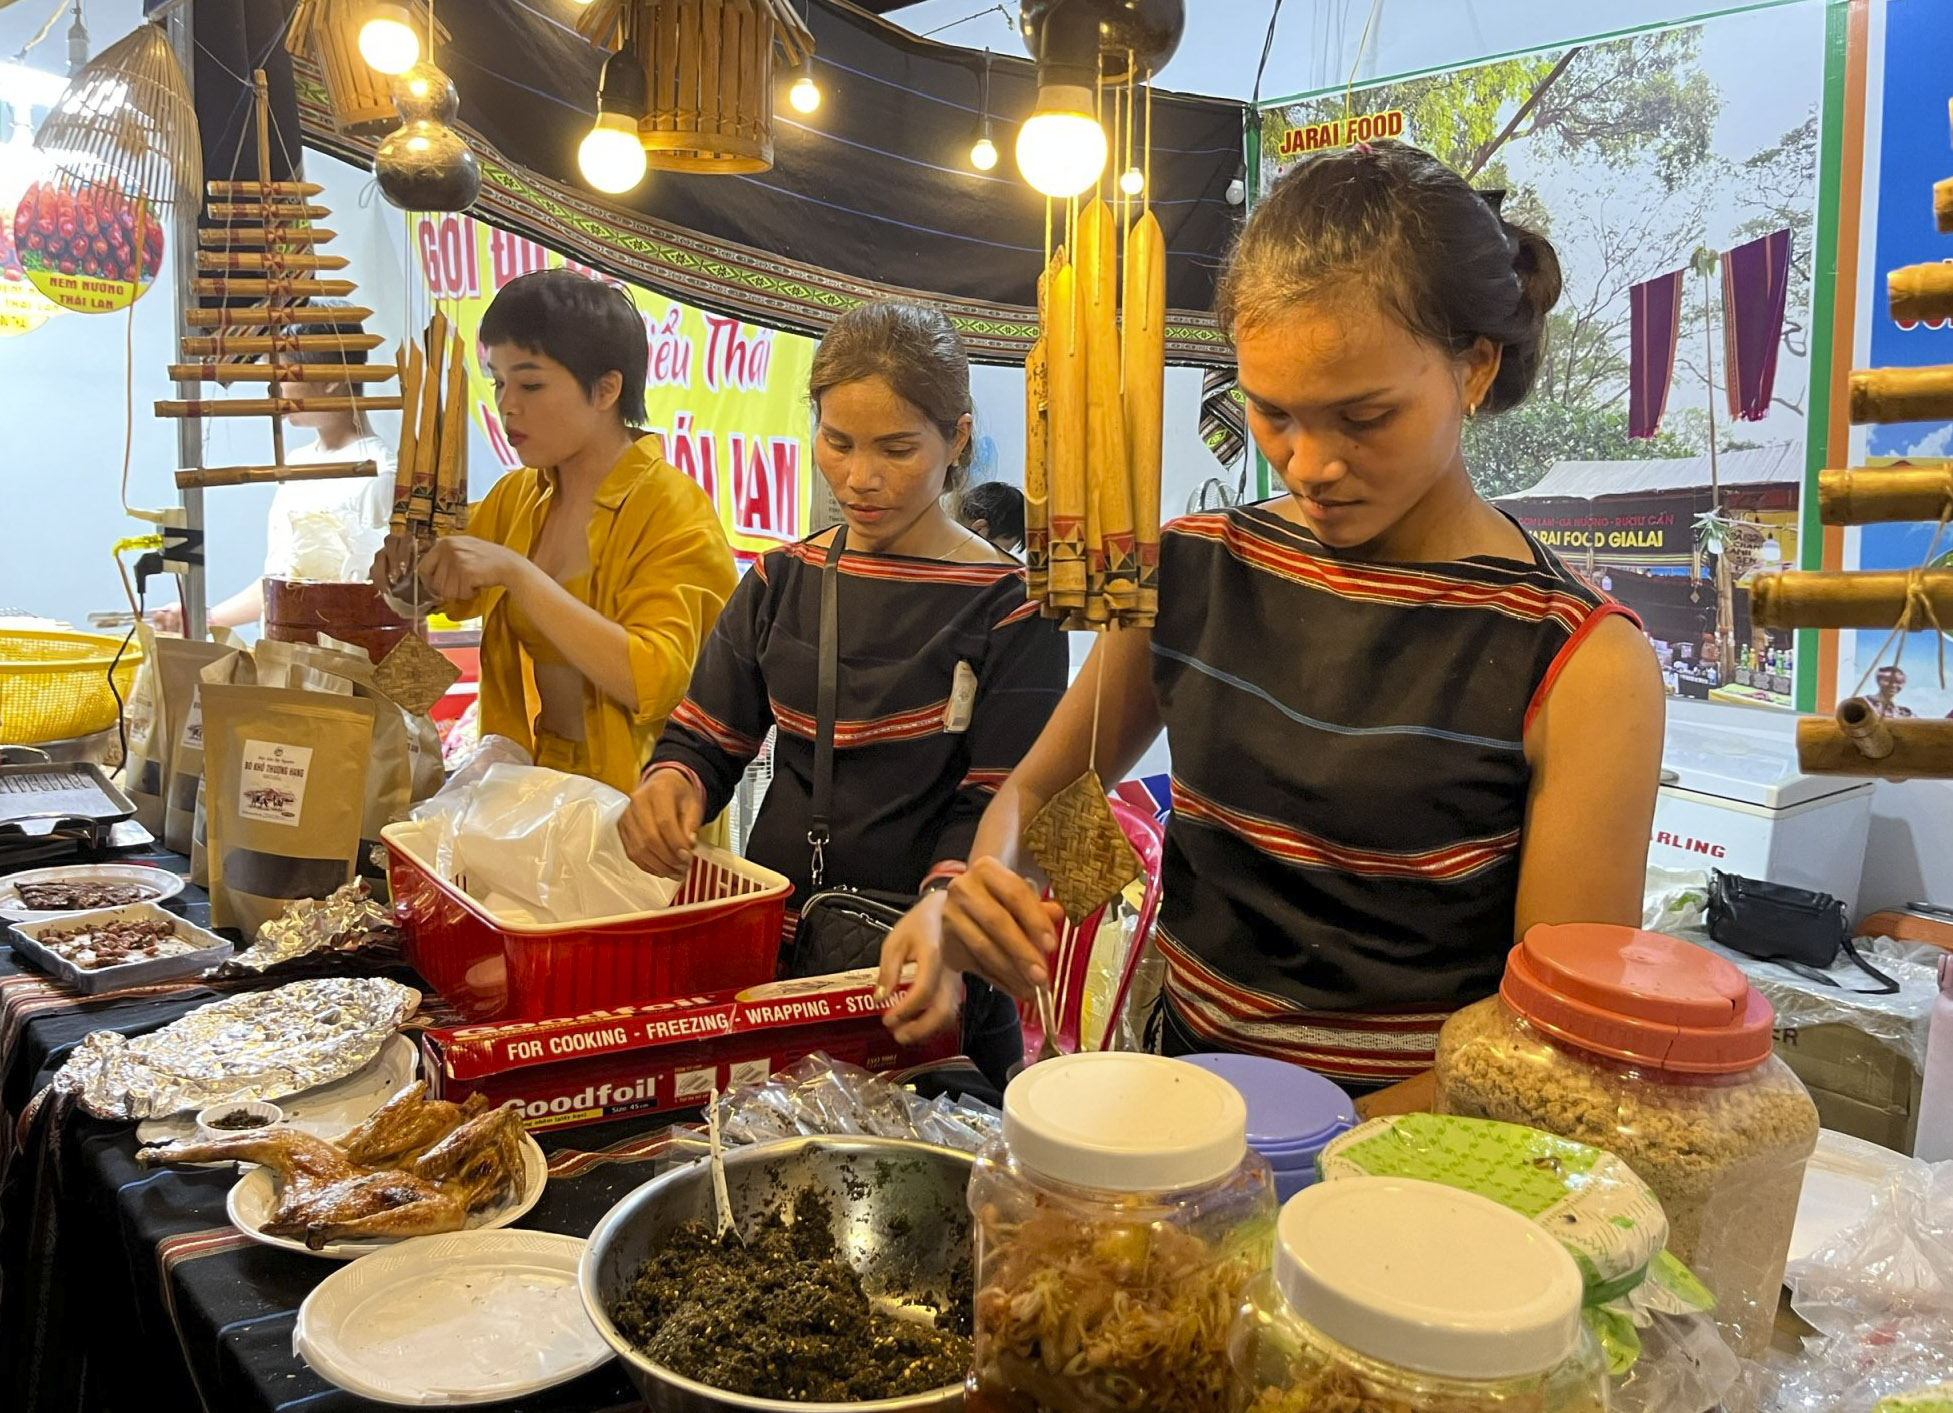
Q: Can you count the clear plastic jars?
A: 3